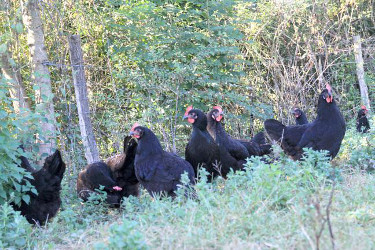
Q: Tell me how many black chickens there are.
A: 9